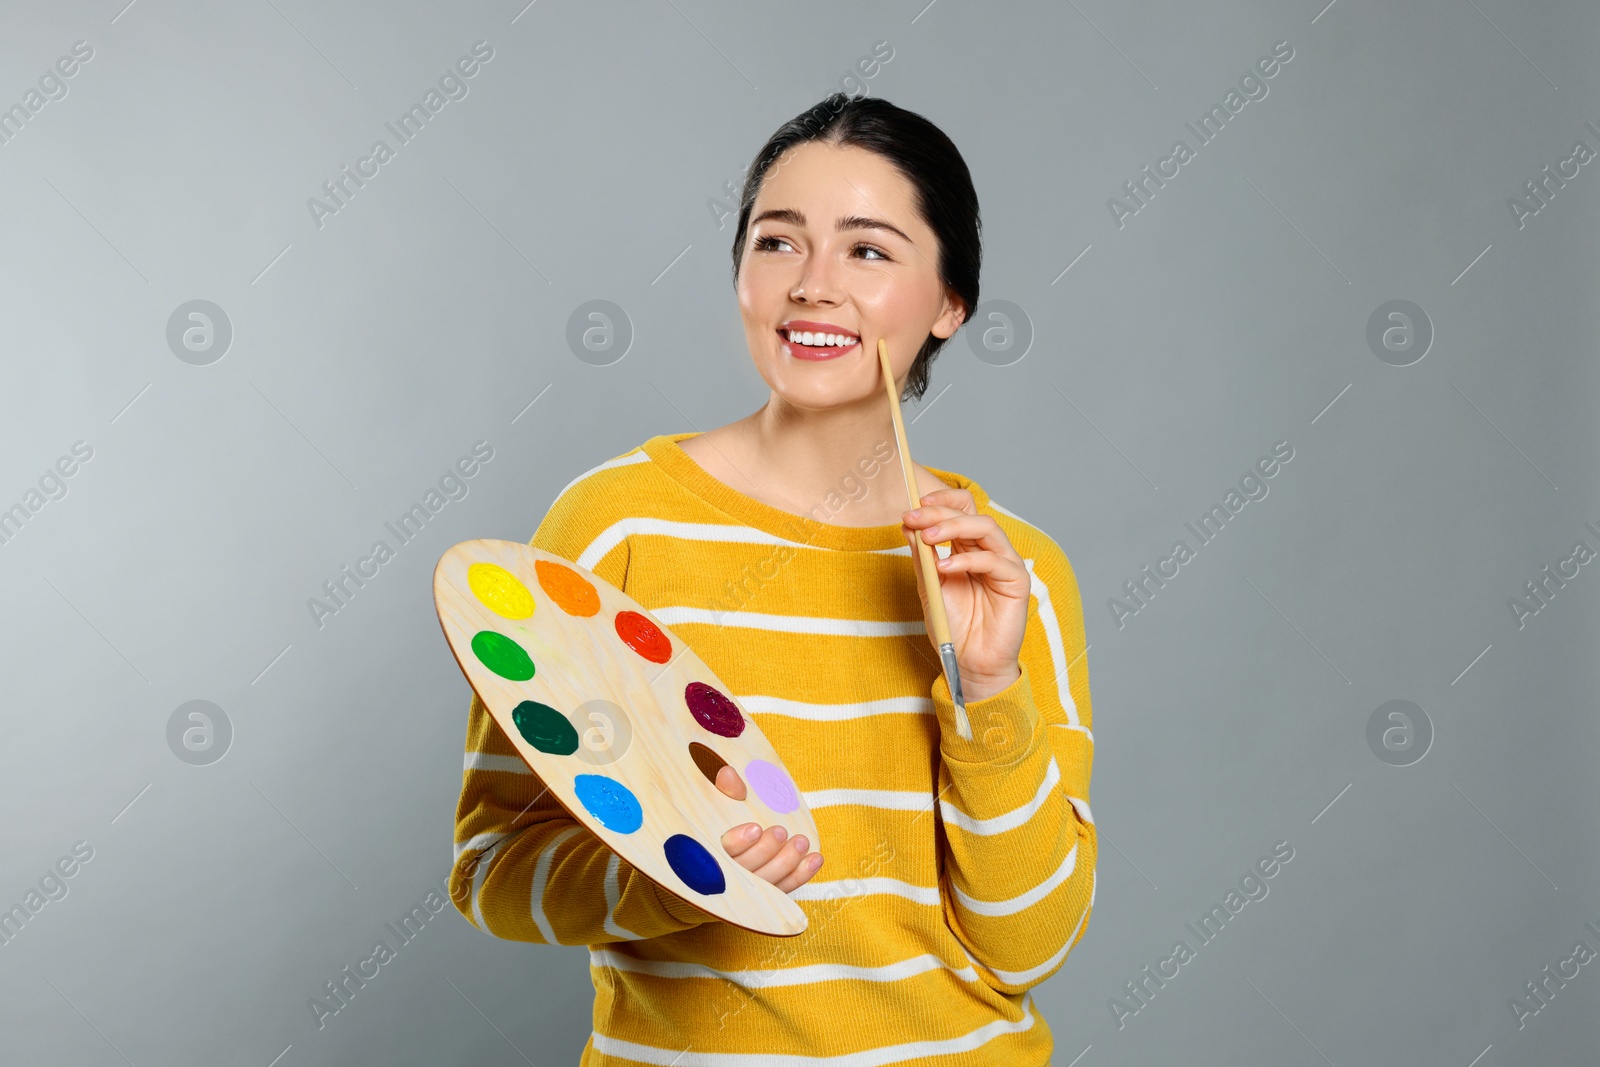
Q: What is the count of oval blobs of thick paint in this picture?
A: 9